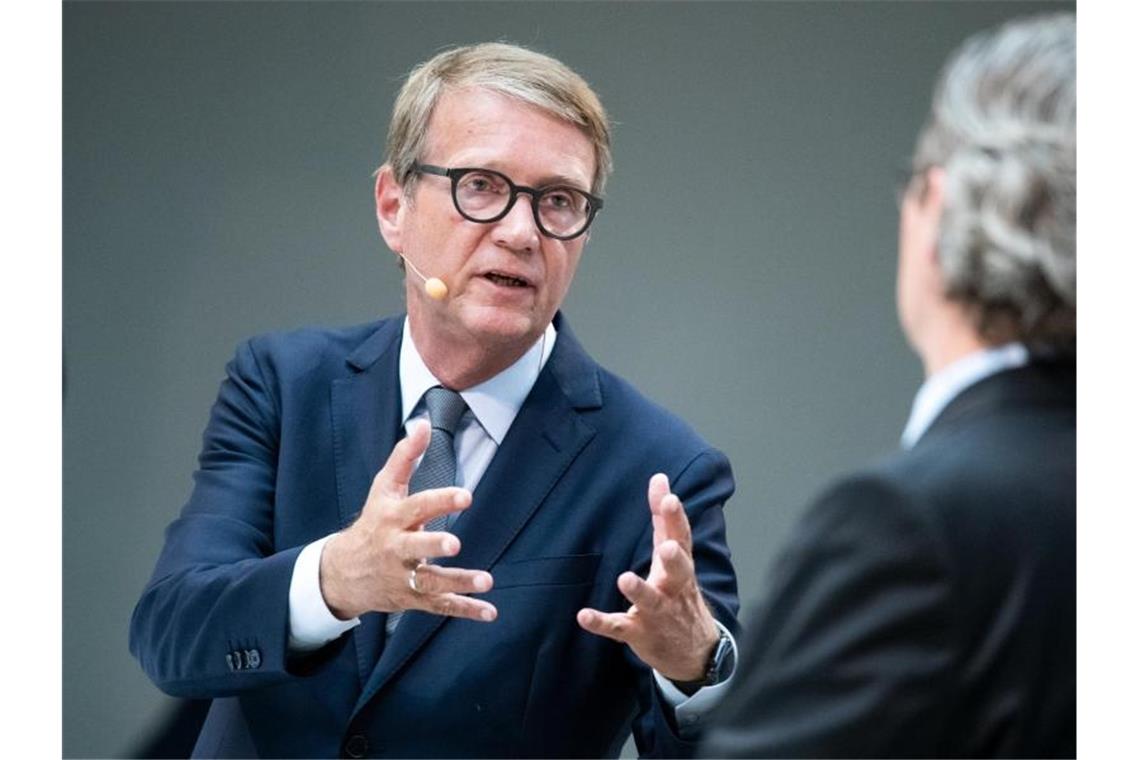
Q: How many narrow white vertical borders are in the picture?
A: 2